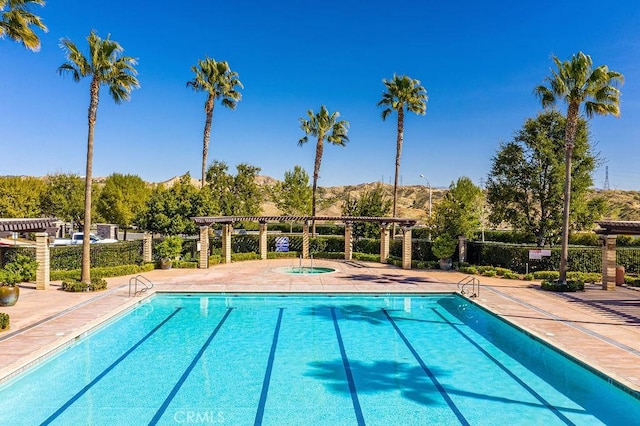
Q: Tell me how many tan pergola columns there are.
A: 9